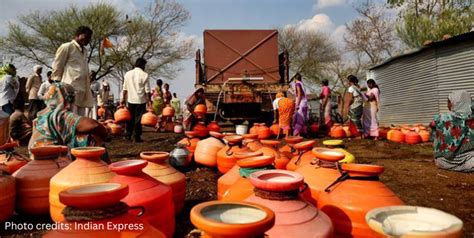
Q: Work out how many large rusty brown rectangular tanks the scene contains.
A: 1